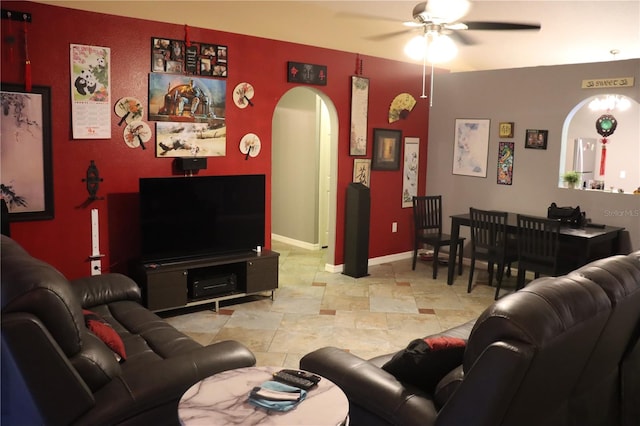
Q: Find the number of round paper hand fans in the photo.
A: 4